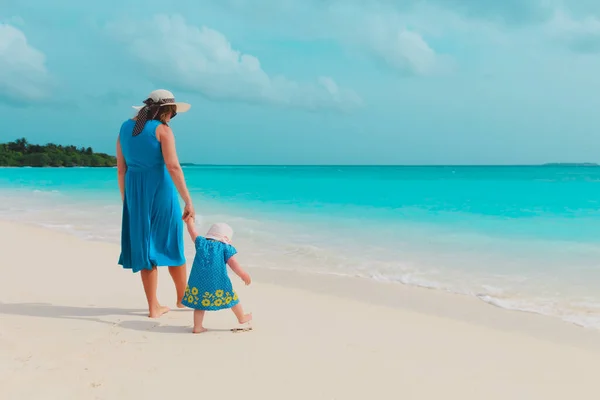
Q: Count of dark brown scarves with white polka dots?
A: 1